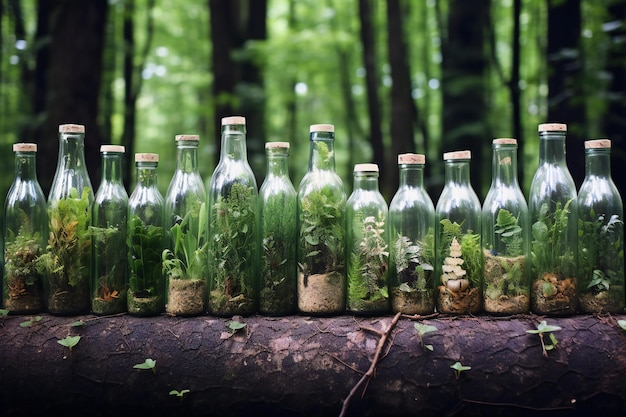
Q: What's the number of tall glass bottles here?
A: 14